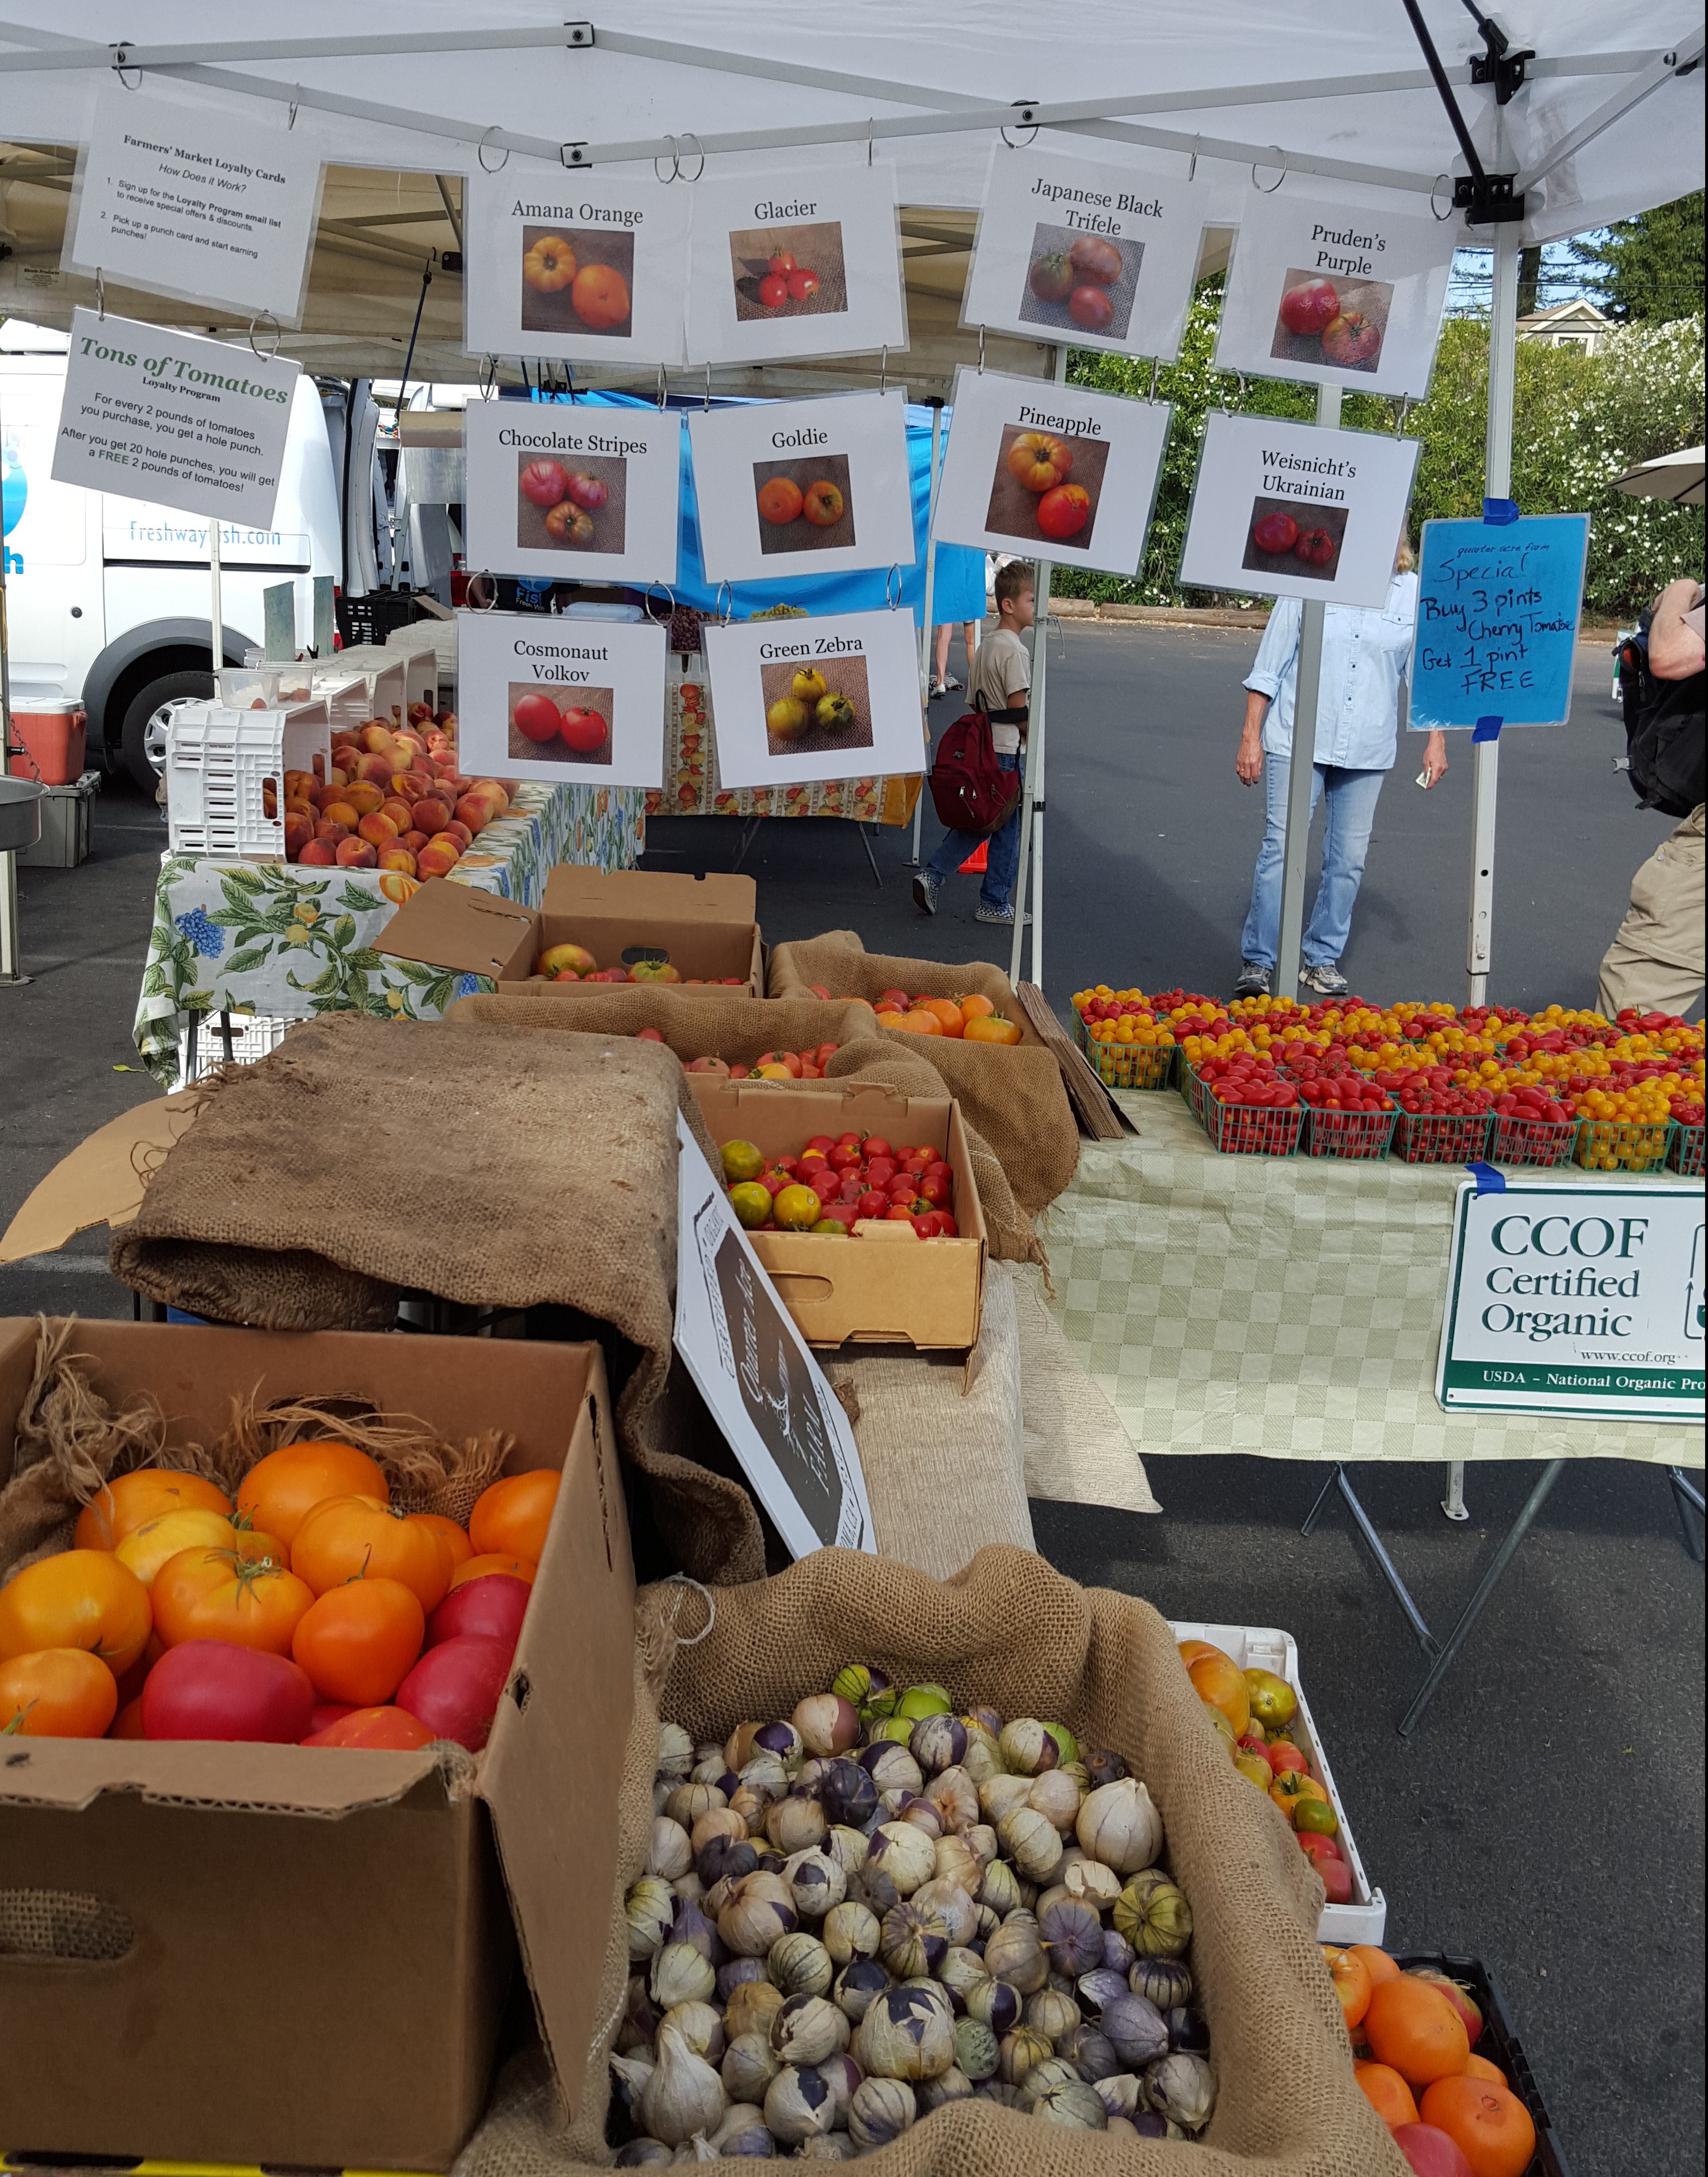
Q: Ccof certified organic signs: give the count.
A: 1